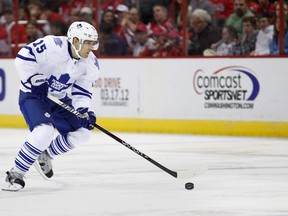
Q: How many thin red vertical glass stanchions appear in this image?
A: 4